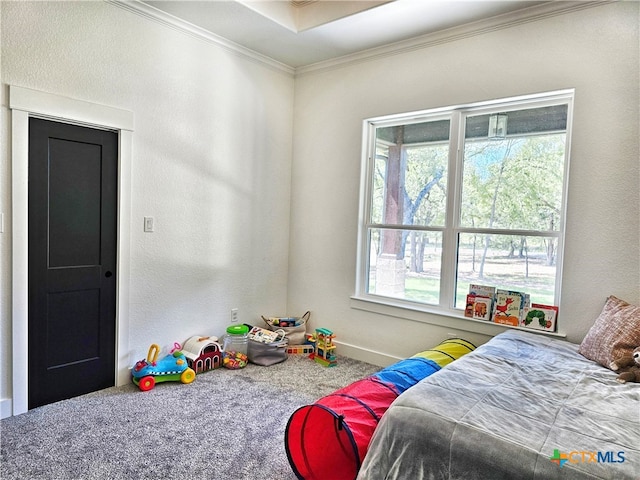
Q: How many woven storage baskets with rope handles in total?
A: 2